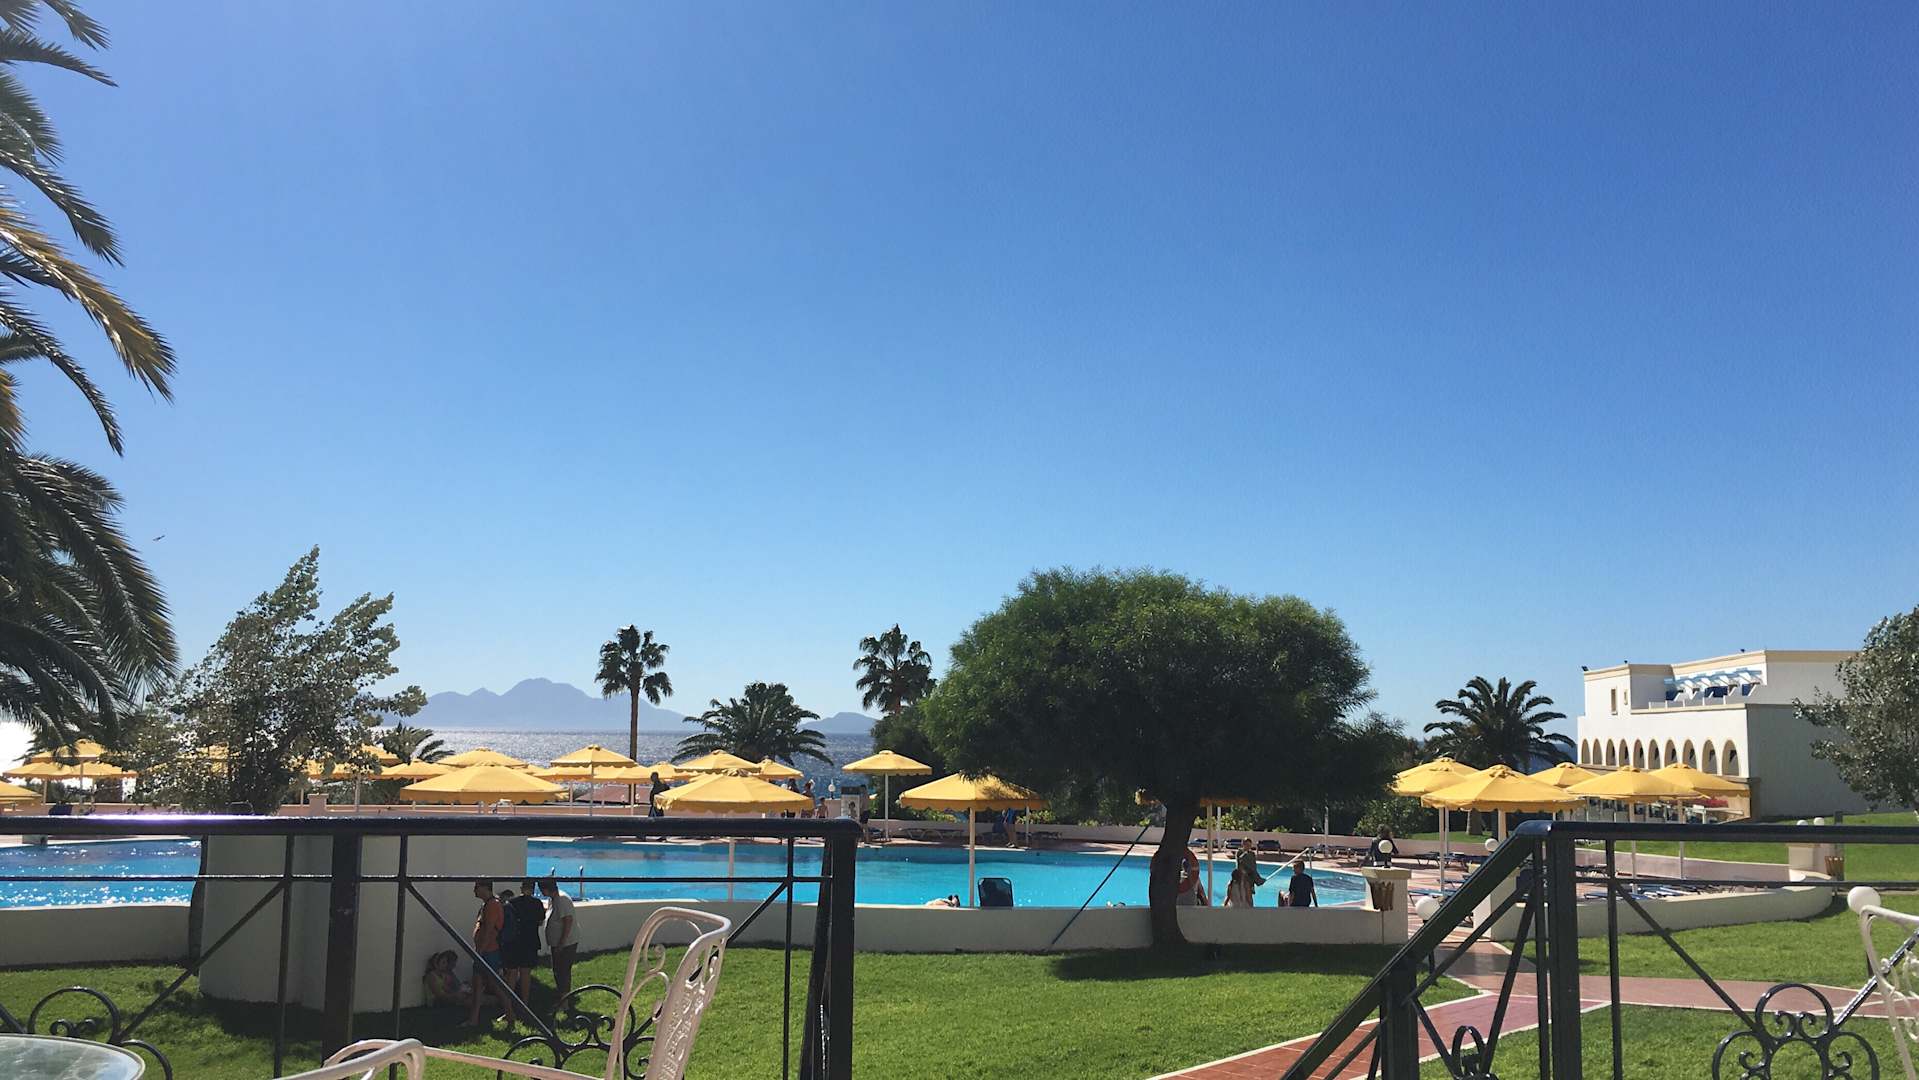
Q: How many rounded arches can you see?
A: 10